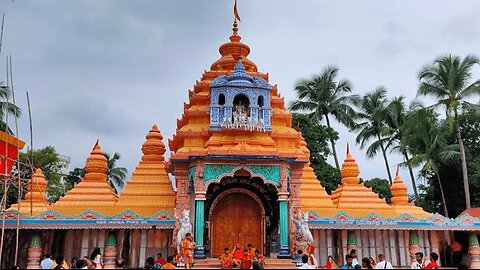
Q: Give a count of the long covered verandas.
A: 2